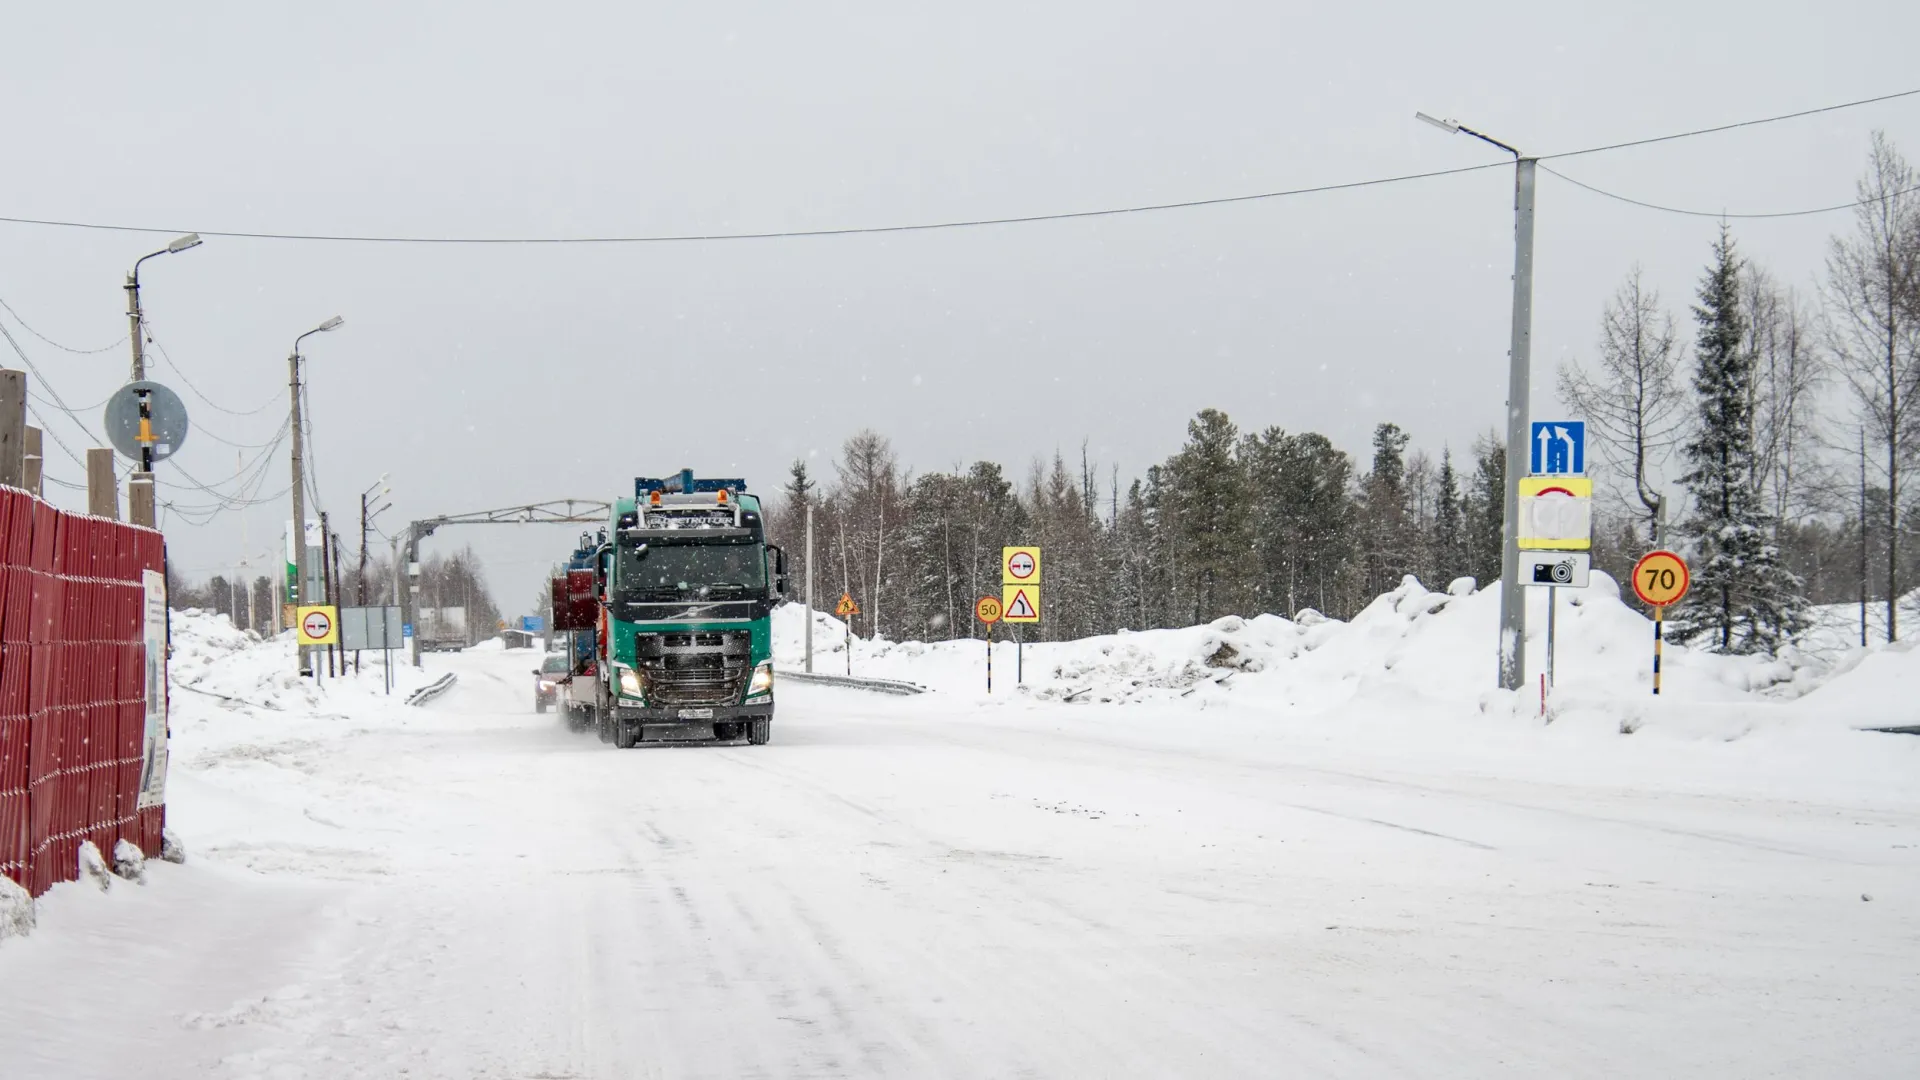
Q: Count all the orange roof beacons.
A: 2